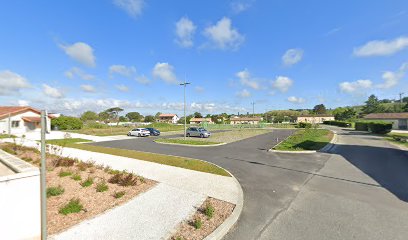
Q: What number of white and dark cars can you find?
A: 2